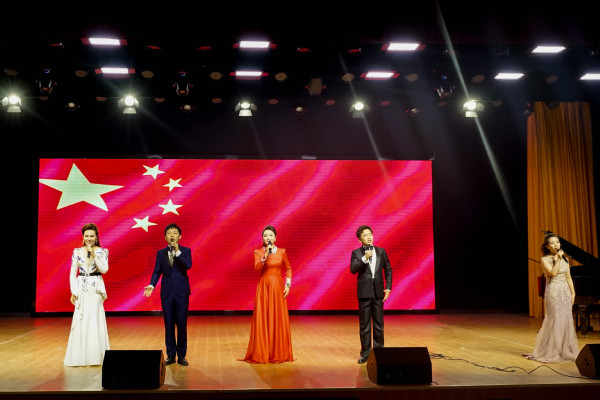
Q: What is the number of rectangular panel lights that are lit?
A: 9